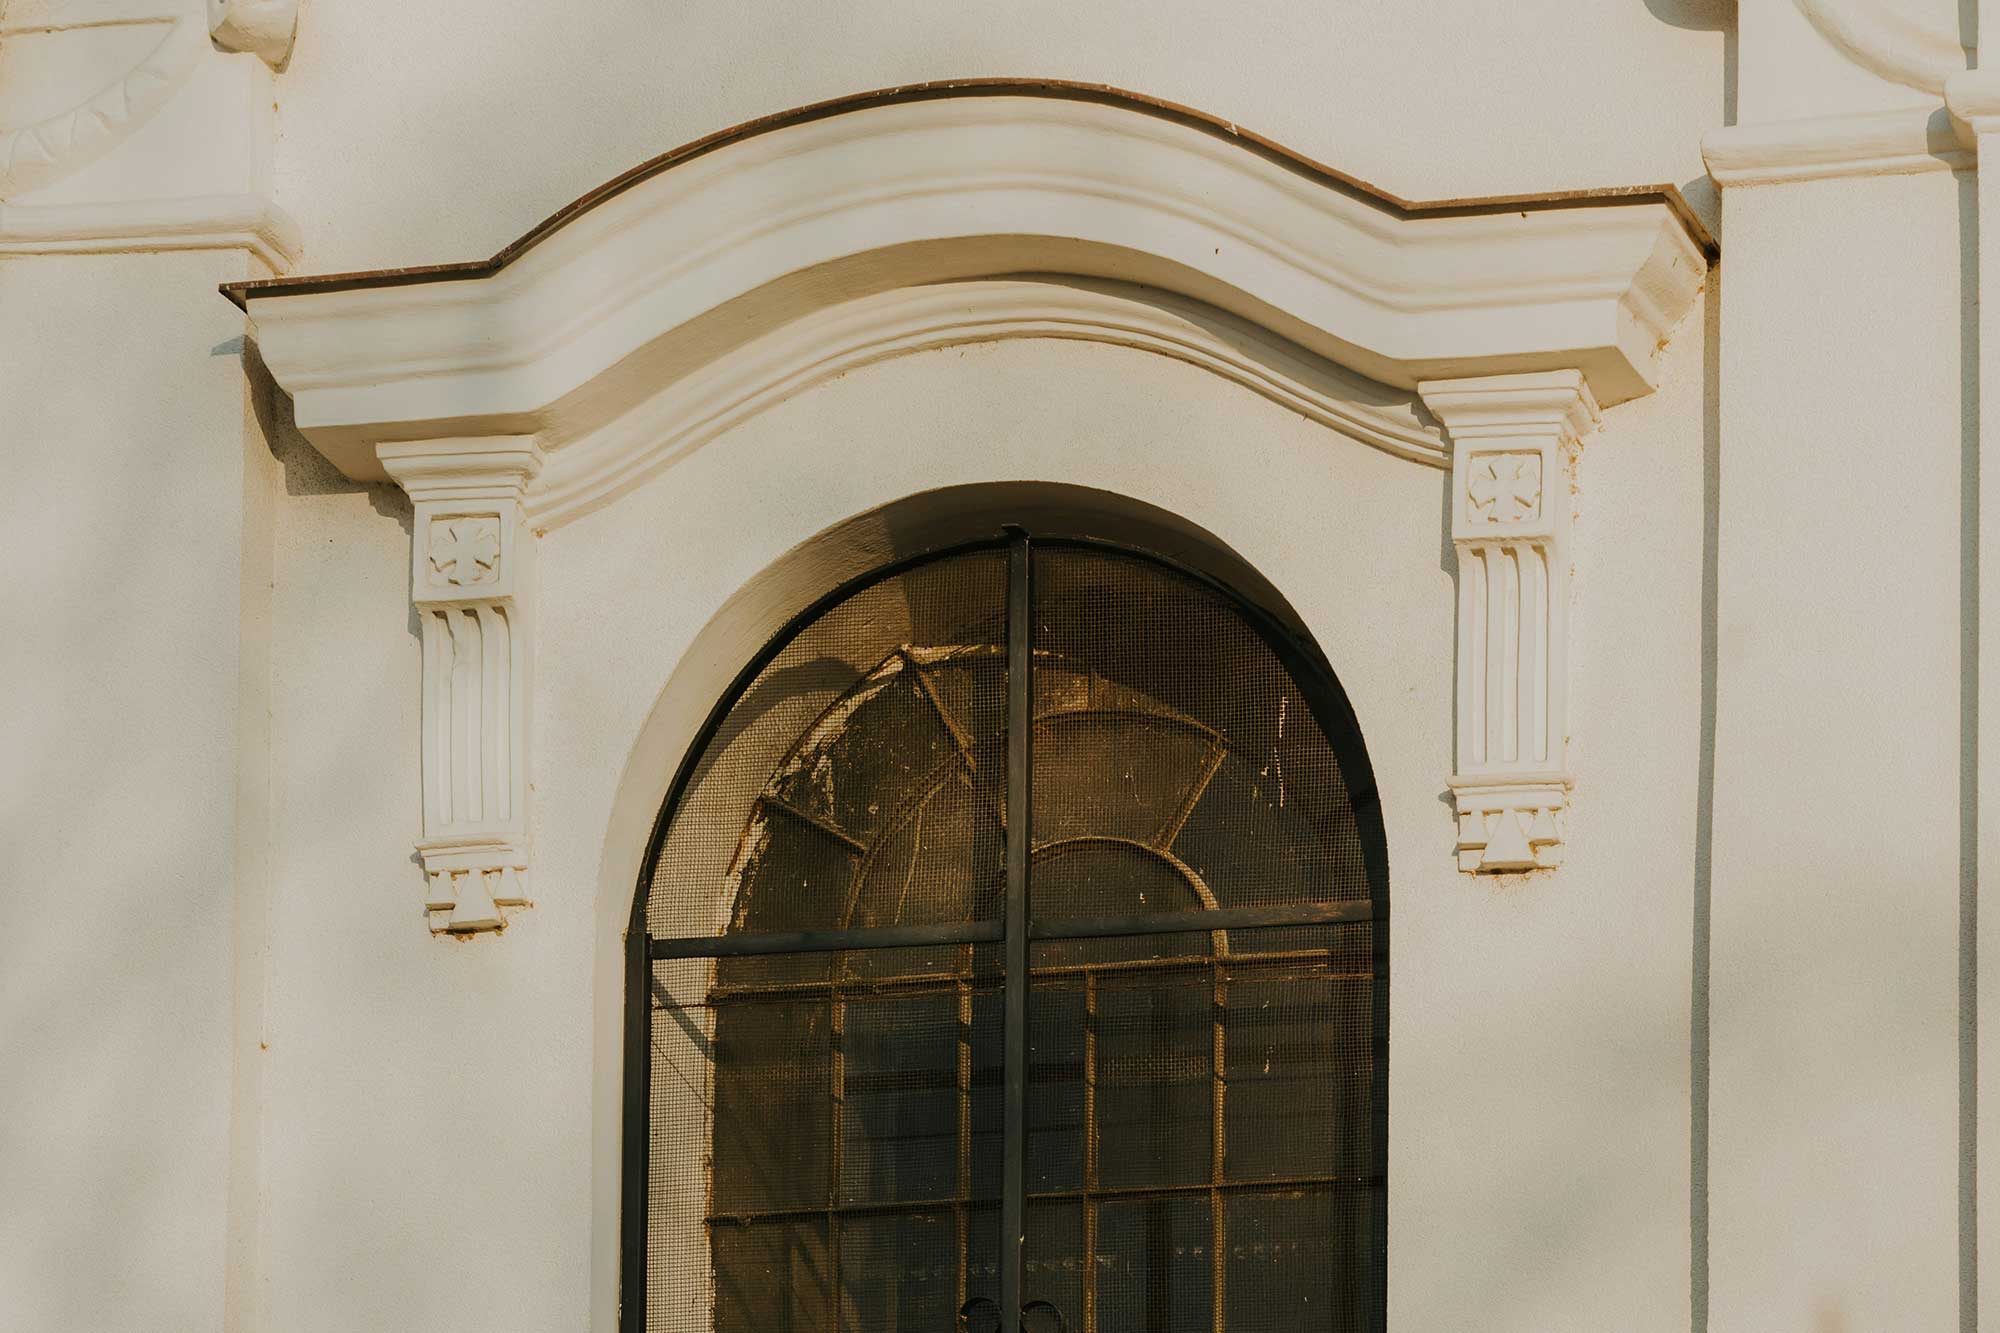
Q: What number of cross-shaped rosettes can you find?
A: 2